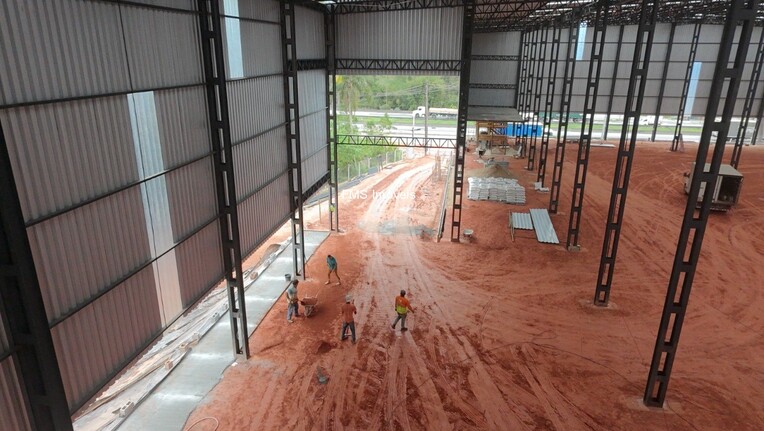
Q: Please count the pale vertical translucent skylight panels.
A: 4